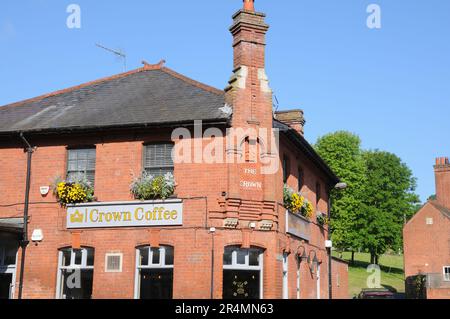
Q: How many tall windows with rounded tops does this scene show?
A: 3